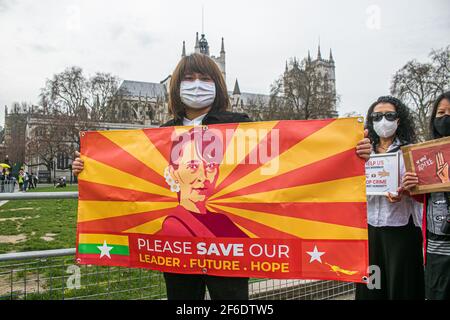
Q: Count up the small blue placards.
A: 0